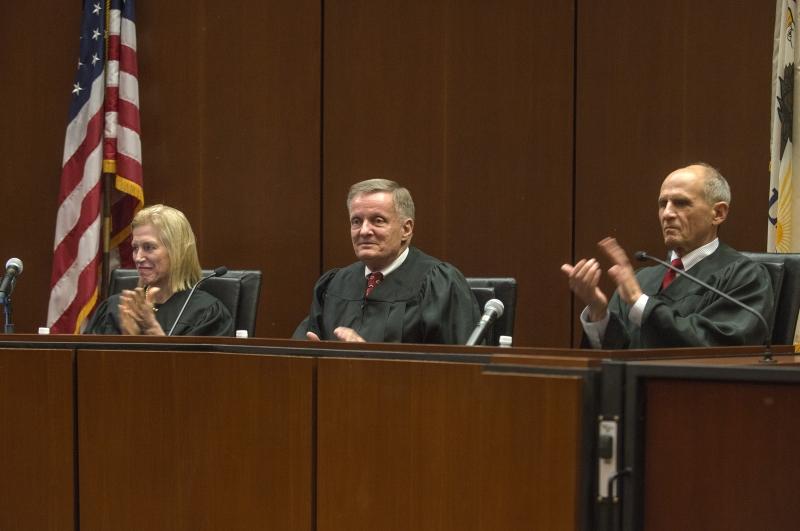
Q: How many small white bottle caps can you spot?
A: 3